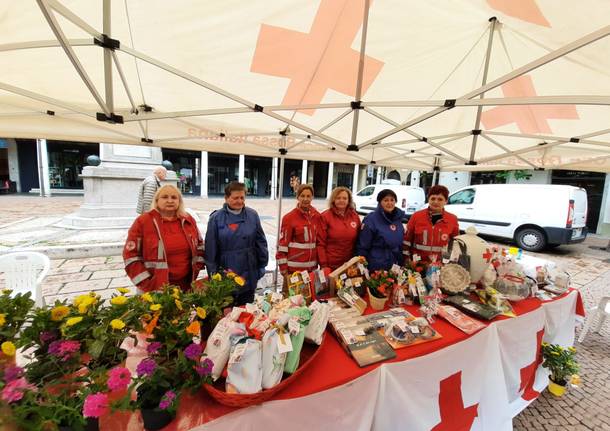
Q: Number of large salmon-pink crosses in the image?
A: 3